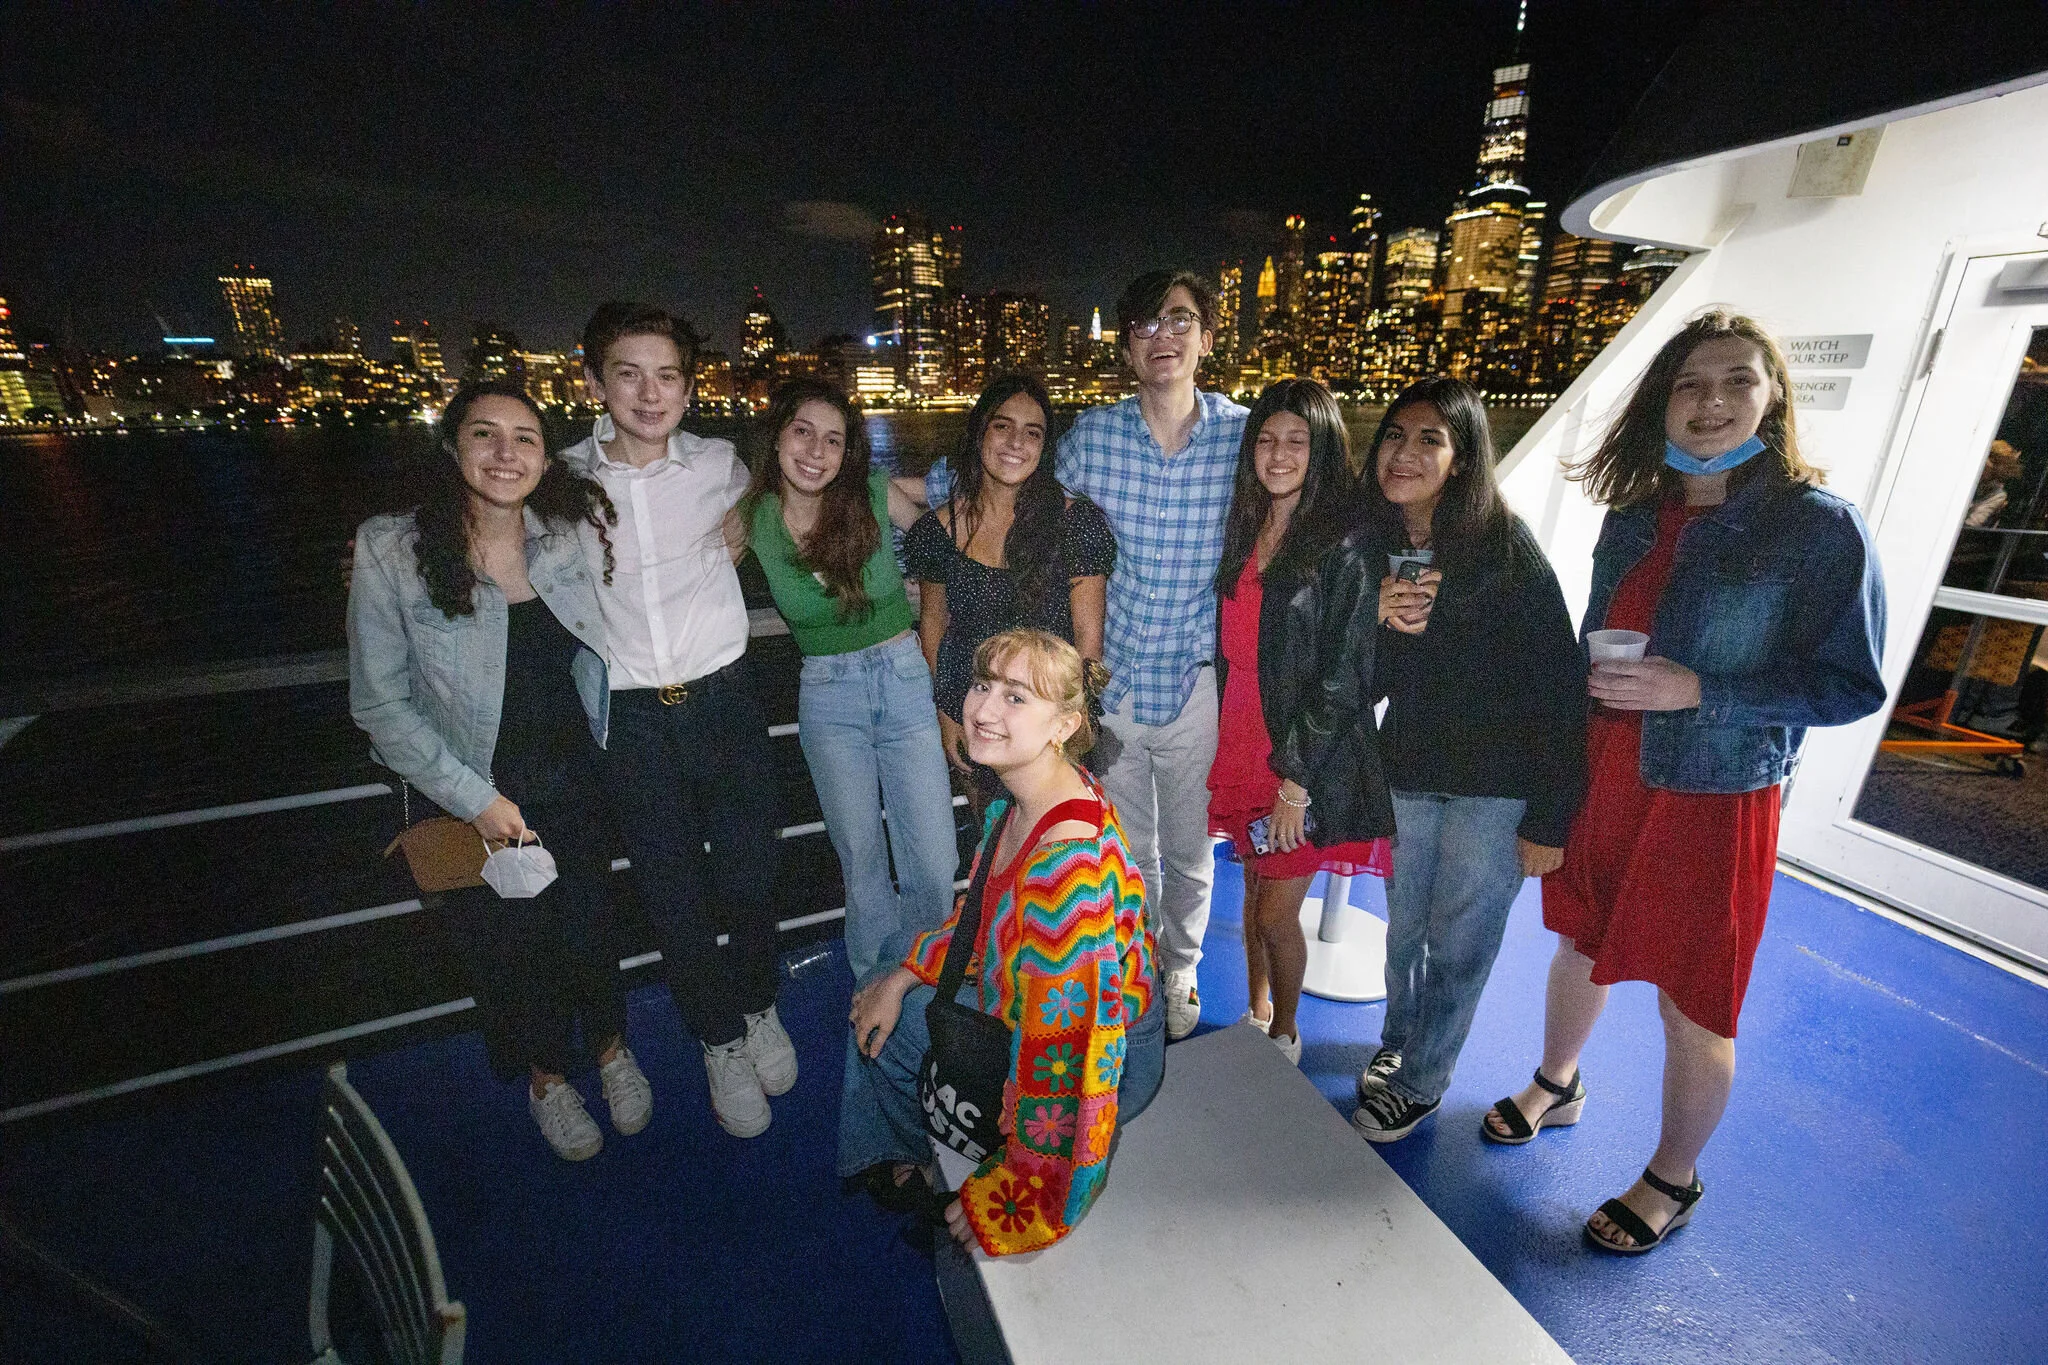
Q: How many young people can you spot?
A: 9